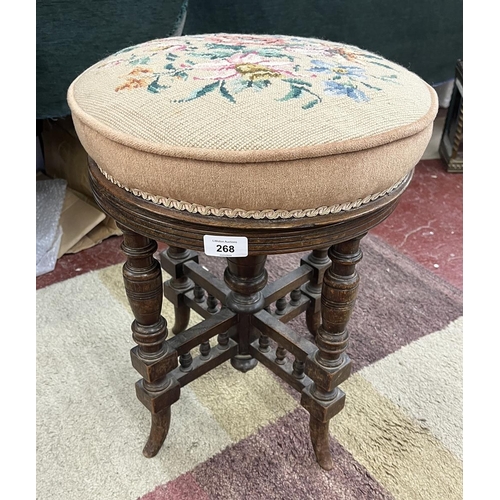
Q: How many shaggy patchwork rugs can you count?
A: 1